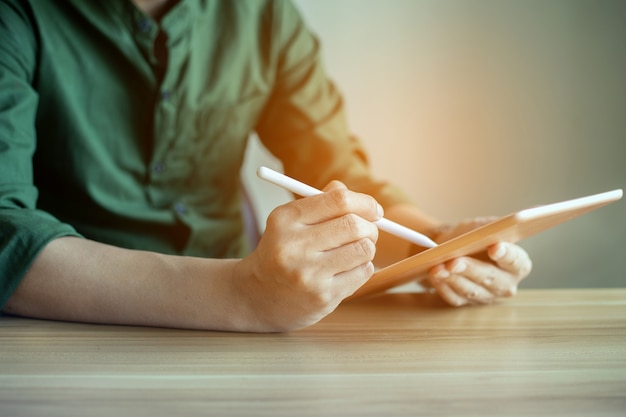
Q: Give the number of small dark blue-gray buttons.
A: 4